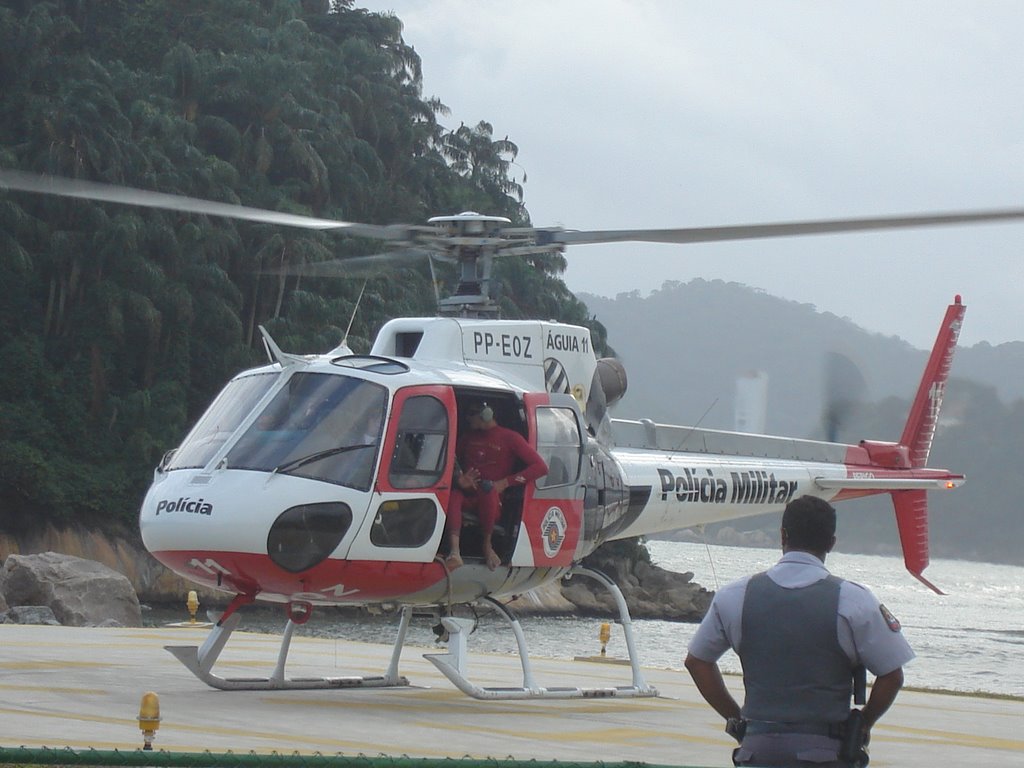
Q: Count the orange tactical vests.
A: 0